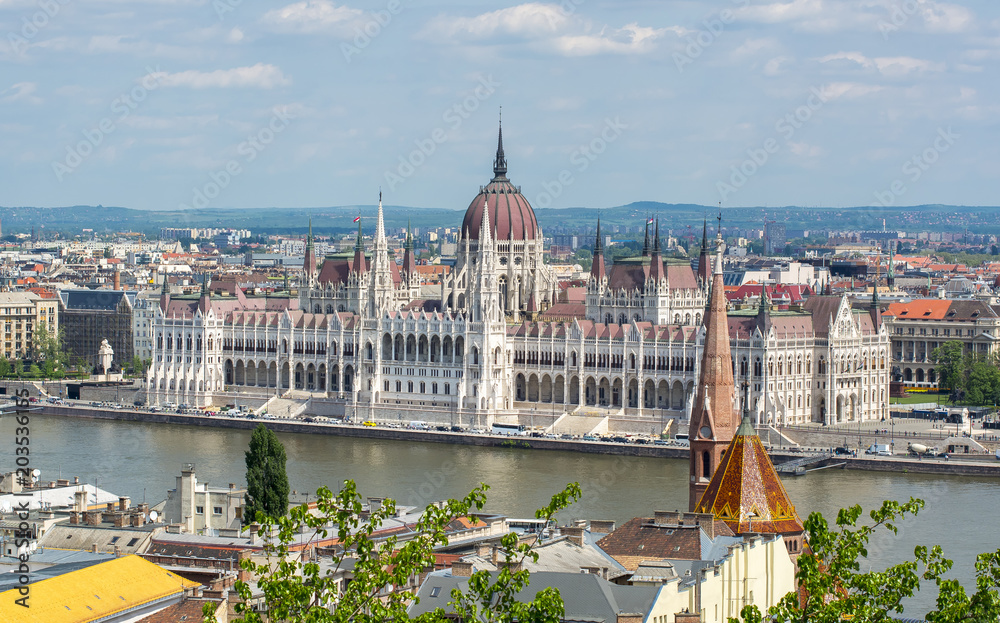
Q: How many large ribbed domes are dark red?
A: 1